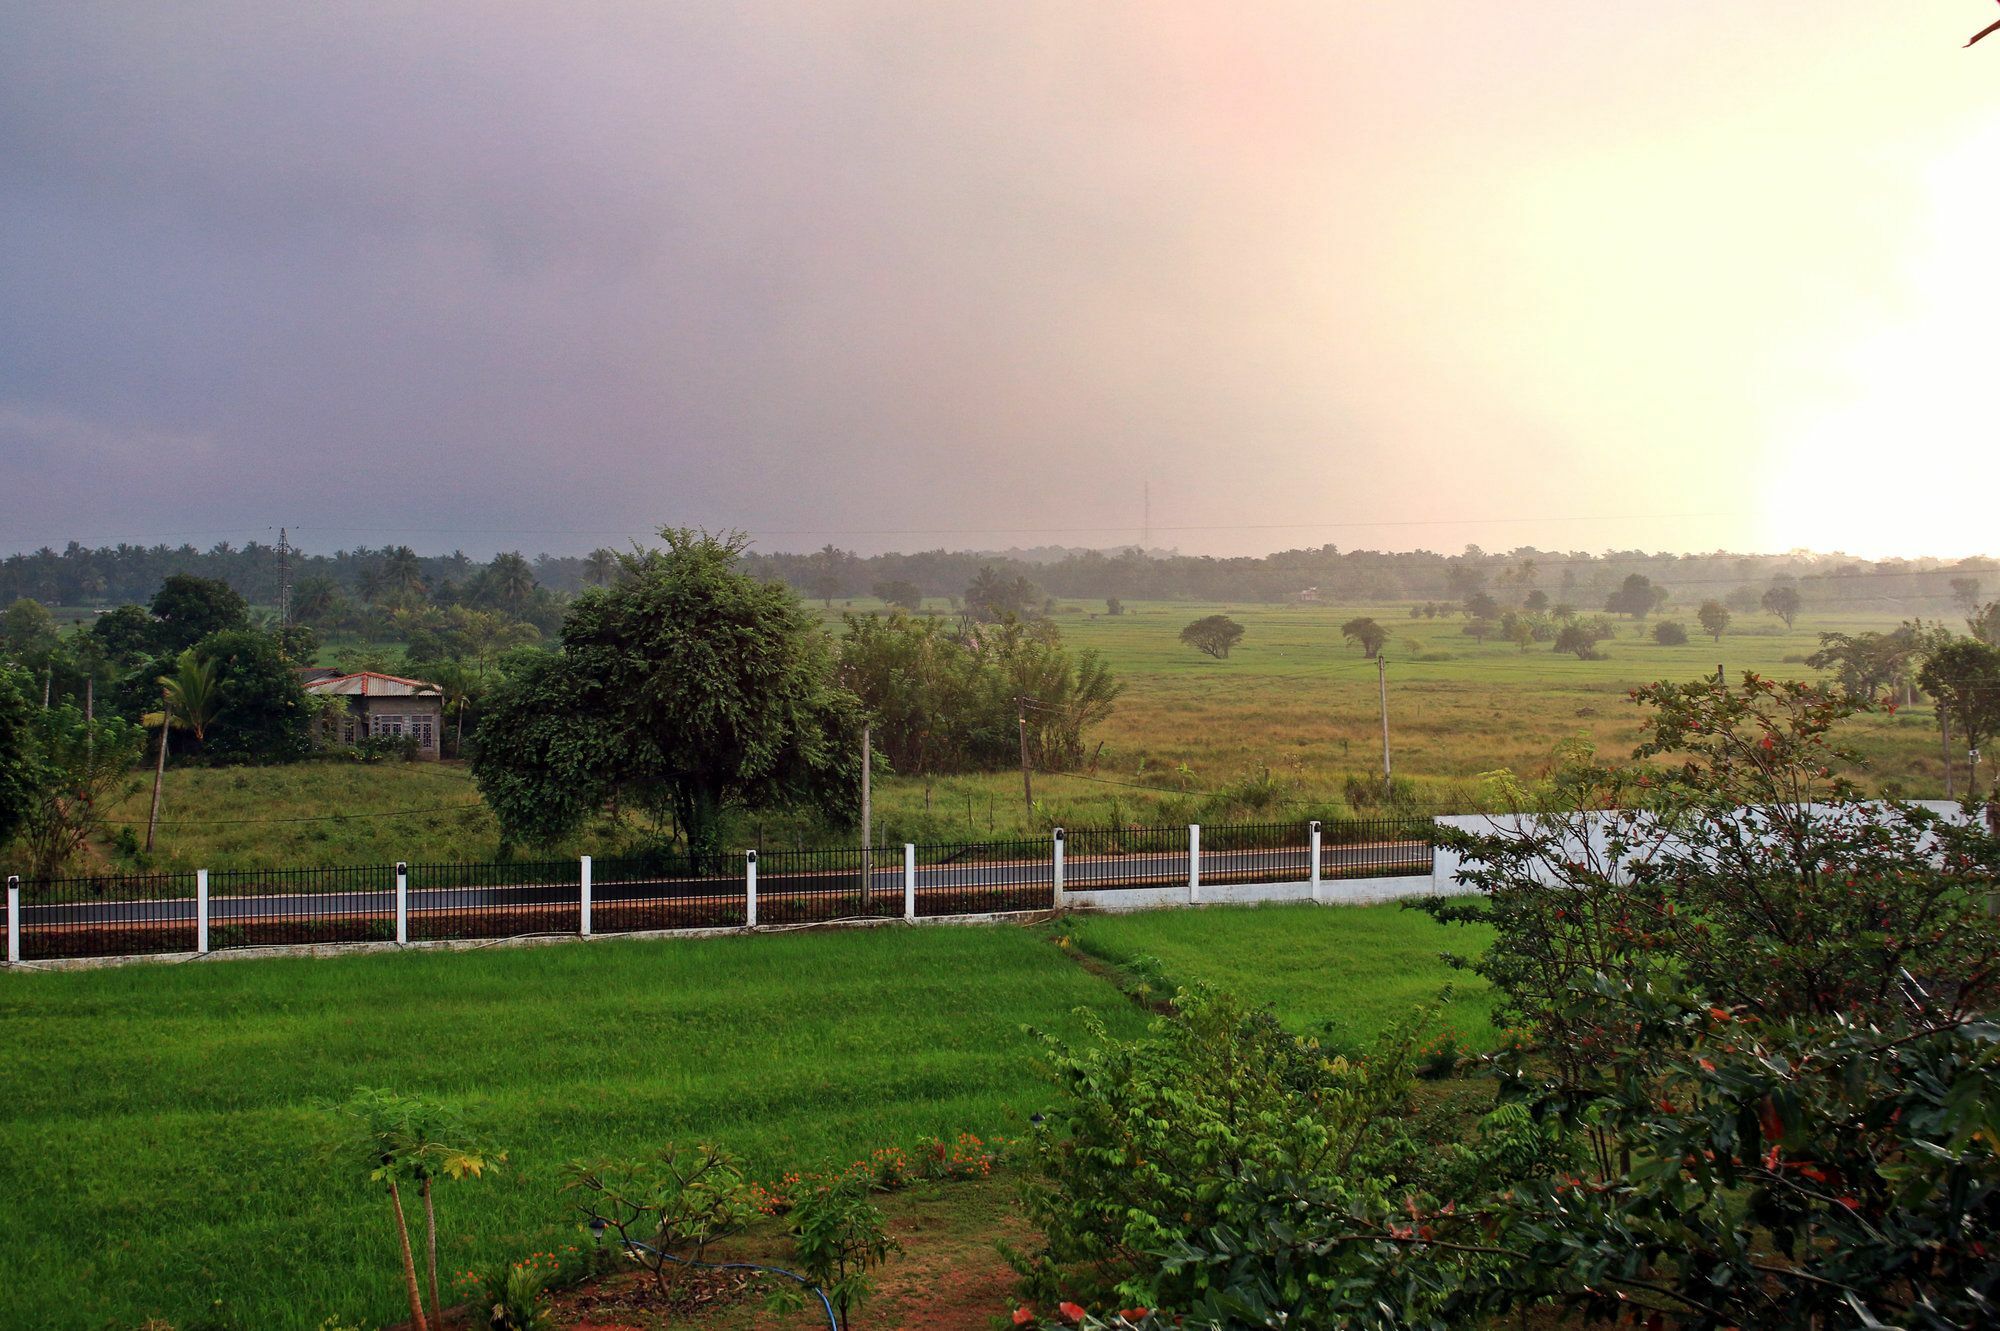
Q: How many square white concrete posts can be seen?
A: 9